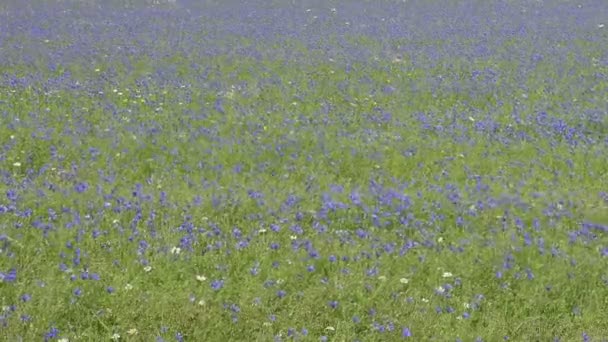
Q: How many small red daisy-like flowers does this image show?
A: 0